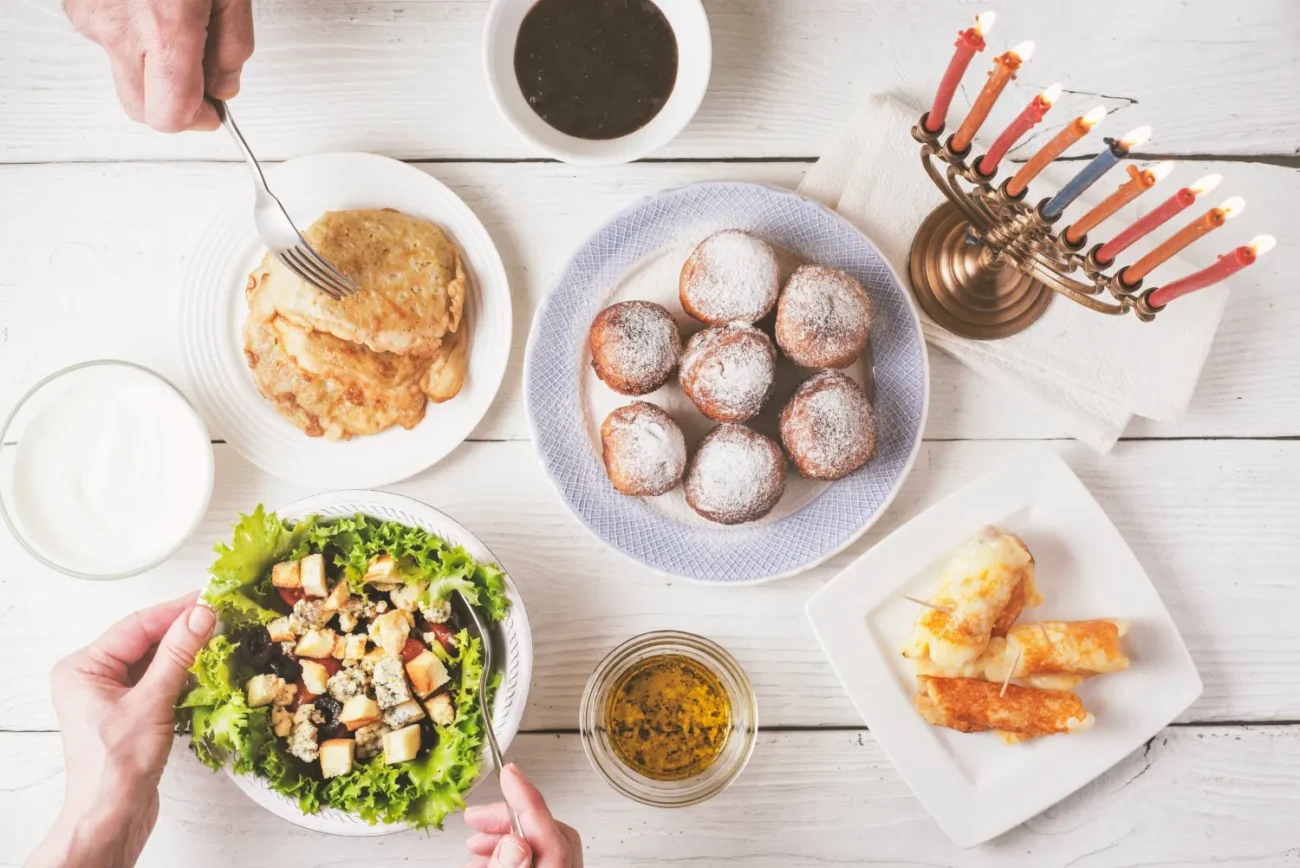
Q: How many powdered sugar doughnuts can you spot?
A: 7